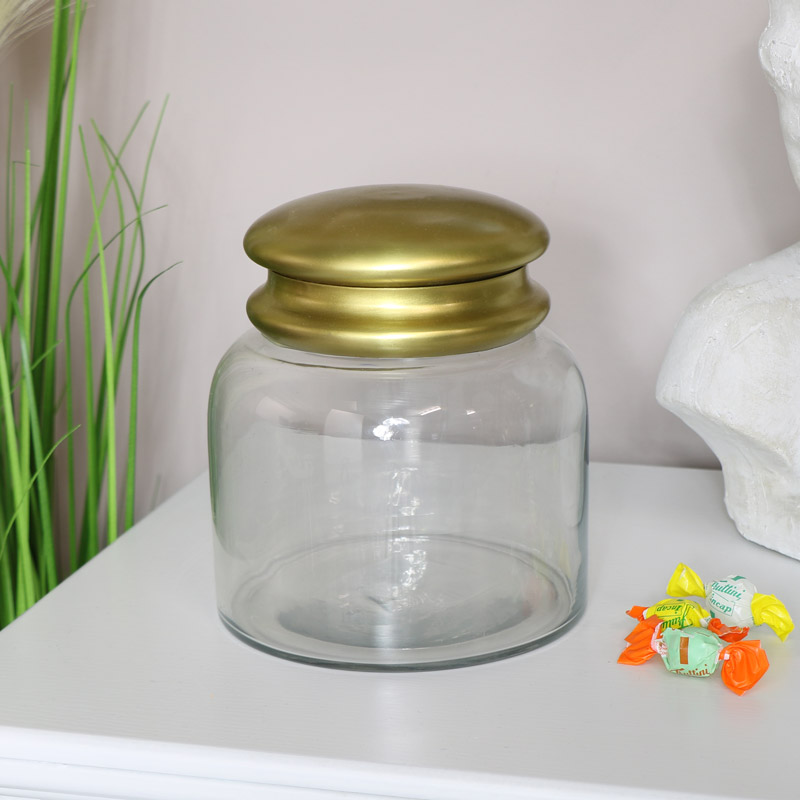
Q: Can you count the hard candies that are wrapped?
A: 3